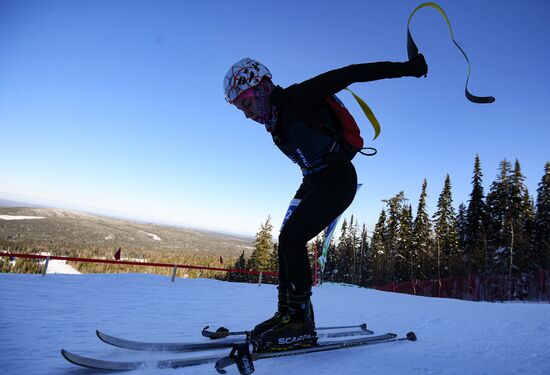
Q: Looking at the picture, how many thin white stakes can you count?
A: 3